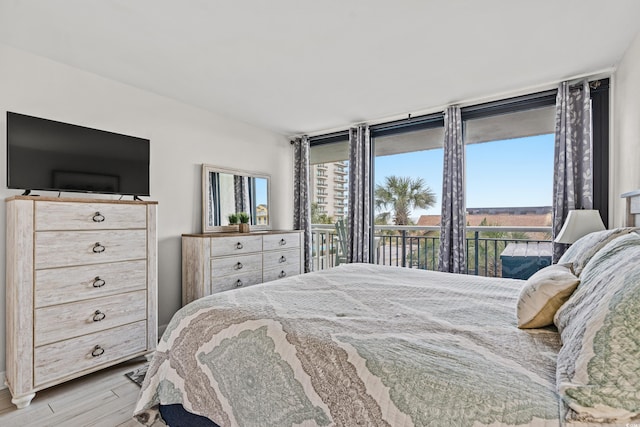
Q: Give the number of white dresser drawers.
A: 11